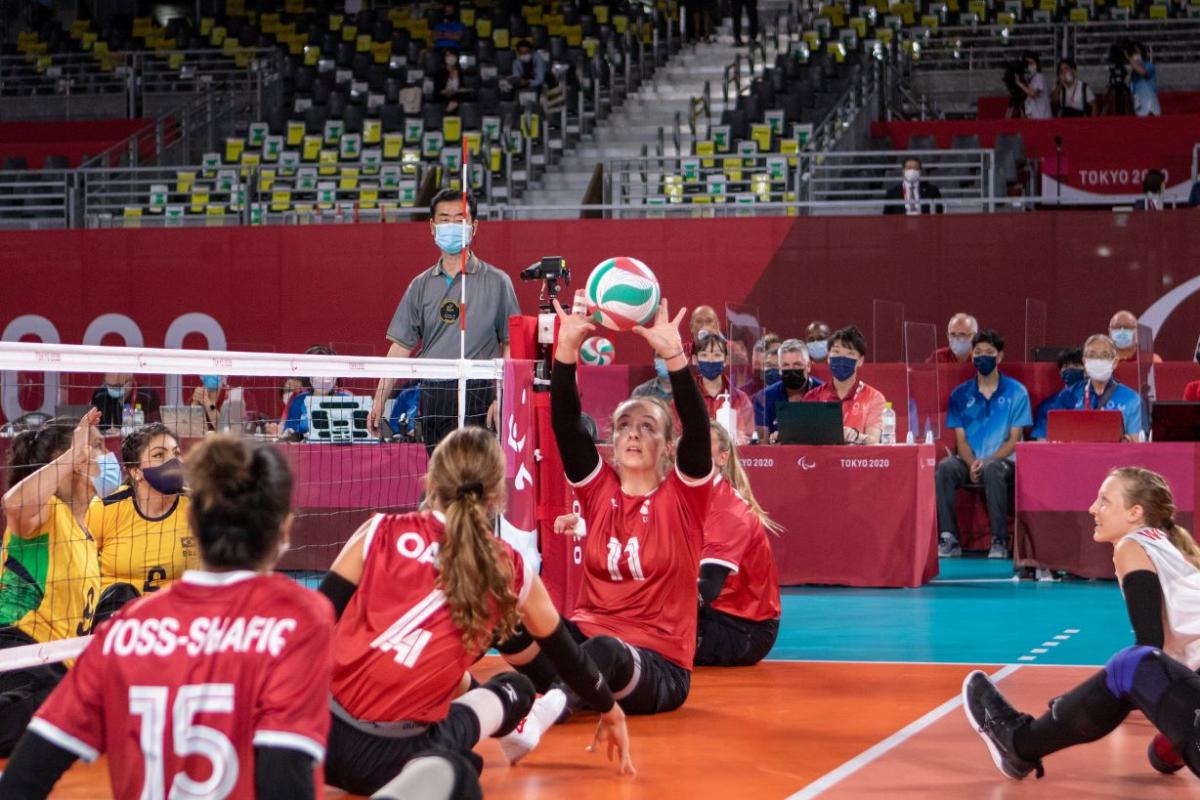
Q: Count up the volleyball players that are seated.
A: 7